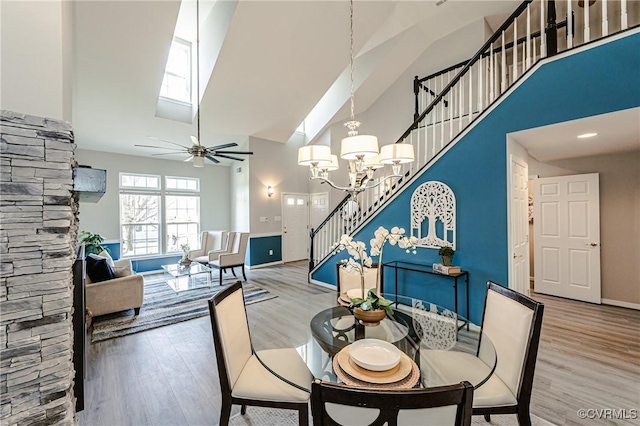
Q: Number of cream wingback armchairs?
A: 2